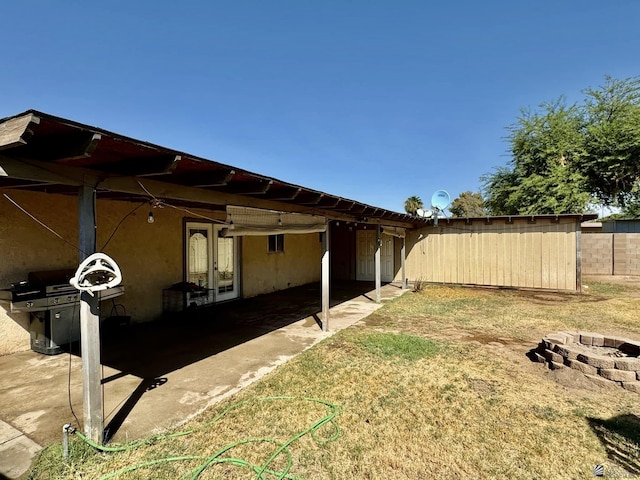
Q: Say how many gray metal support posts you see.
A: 4